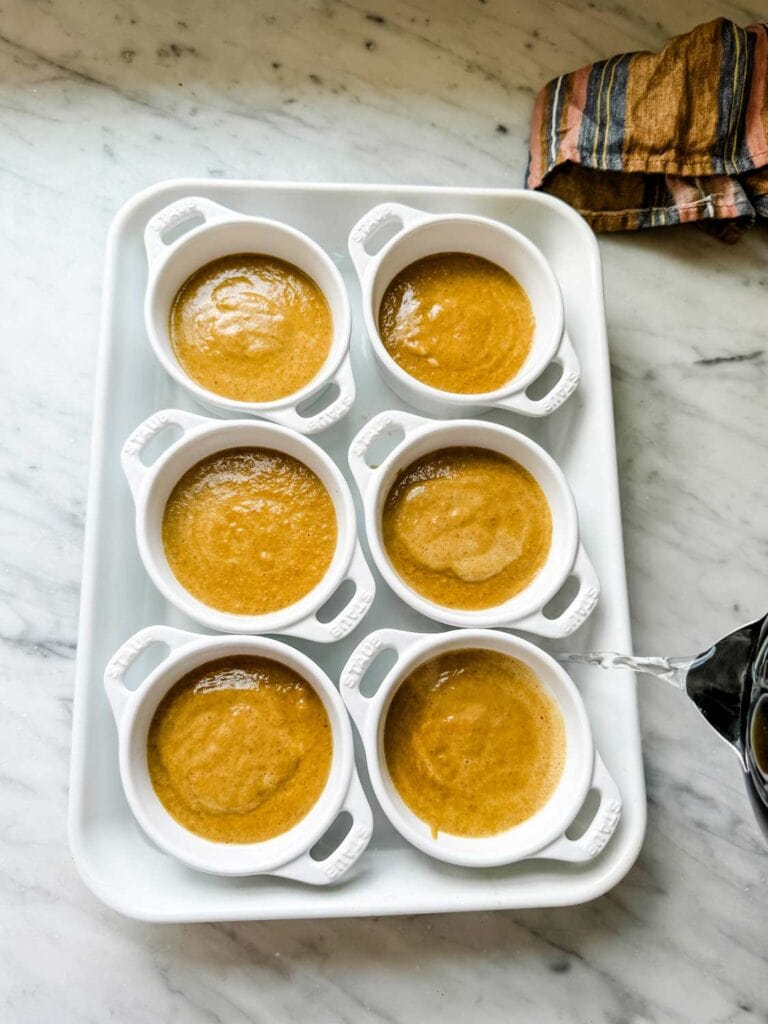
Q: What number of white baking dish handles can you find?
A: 12